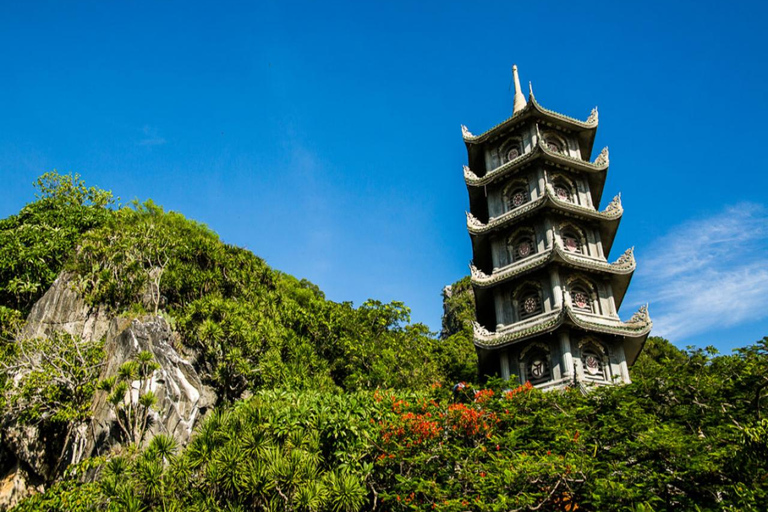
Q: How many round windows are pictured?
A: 10